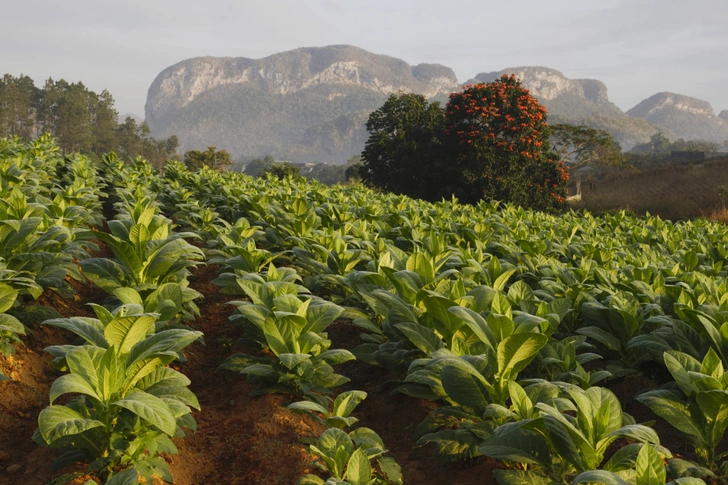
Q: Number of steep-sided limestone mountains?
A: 3